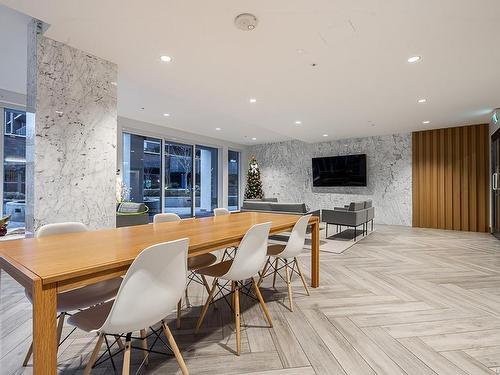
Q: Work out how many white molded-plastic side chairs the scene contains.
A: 6